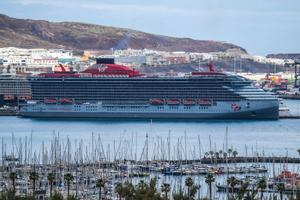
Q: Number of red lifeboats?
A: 6